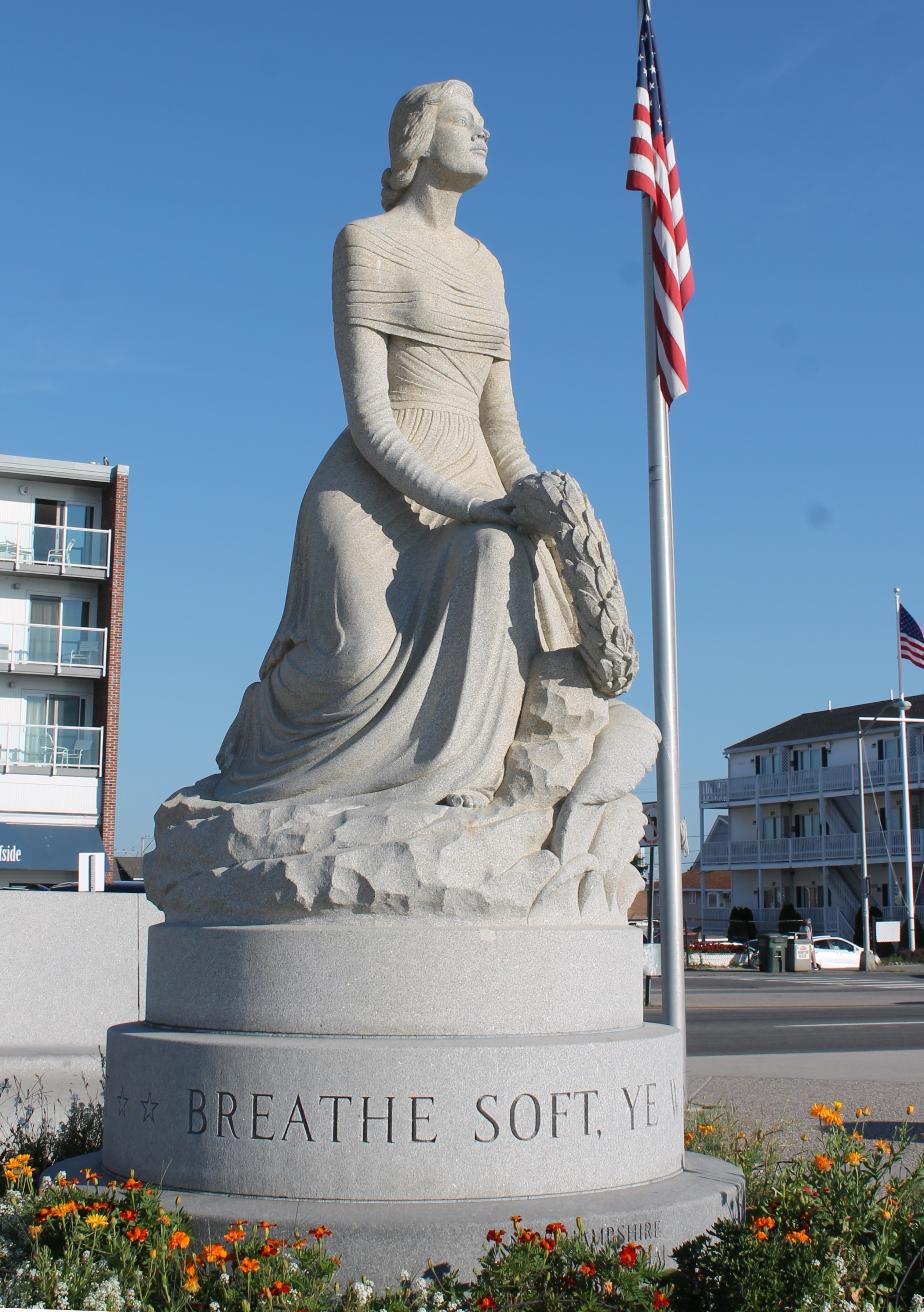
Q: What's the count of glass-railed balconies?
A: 3